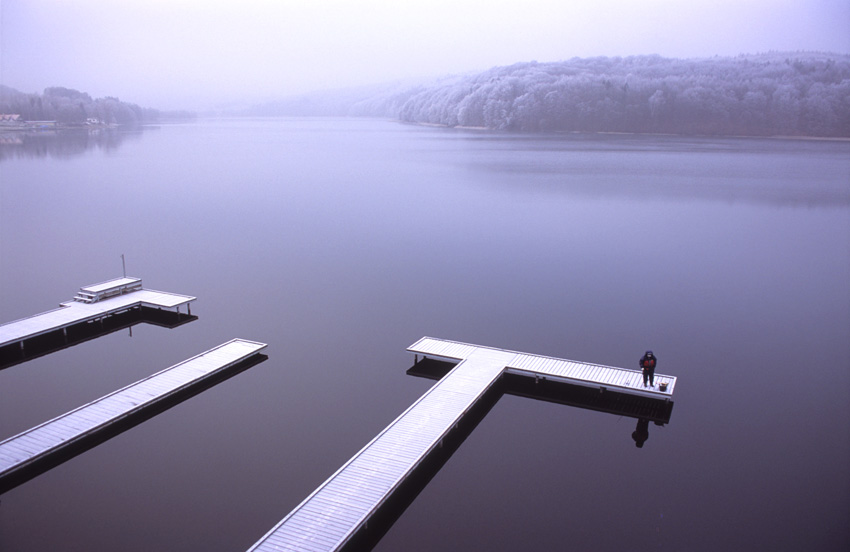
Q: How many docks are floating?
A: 3